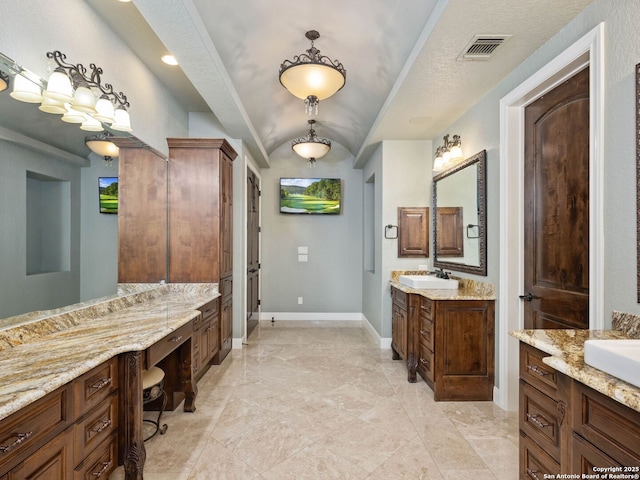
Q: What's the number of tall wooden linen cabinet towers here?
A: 1